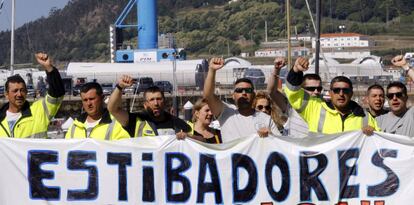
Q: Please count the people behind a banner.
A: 10